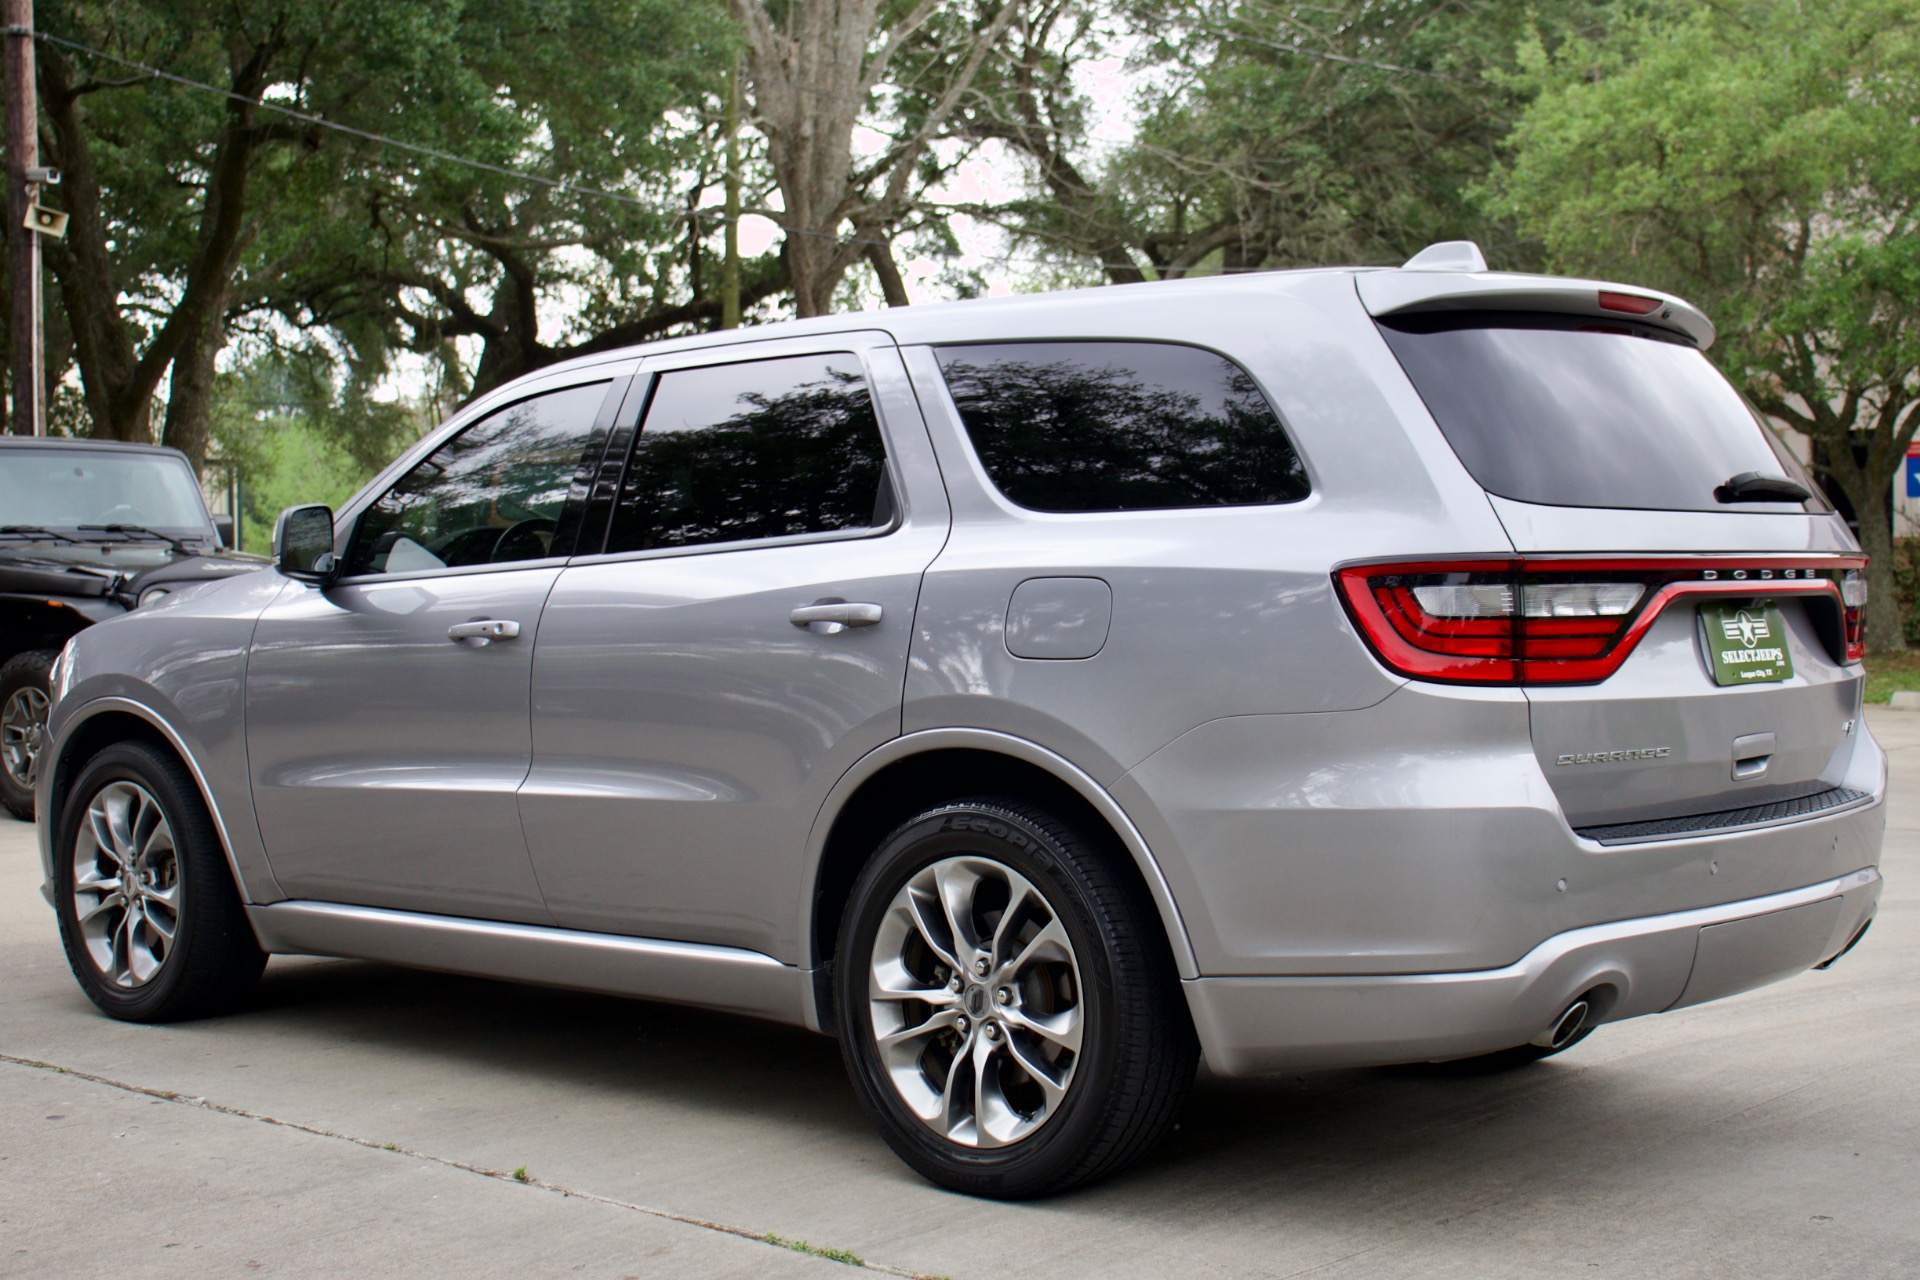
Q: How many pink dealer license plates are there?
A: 0